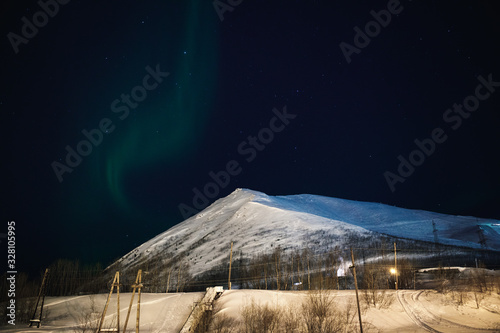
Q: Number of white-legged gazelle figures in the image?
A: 0